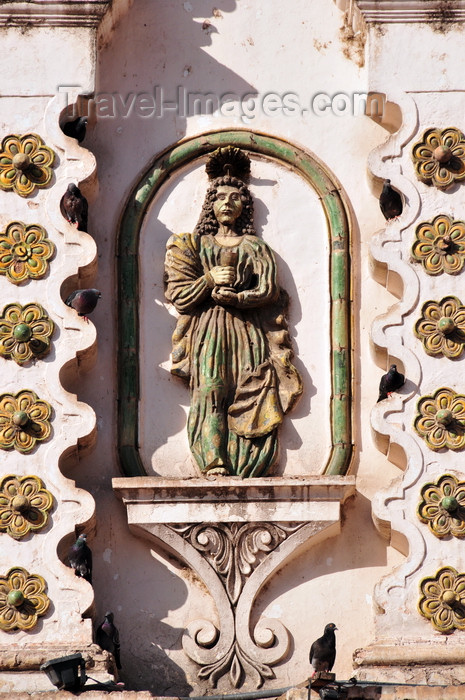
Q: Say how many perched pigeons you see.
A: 8